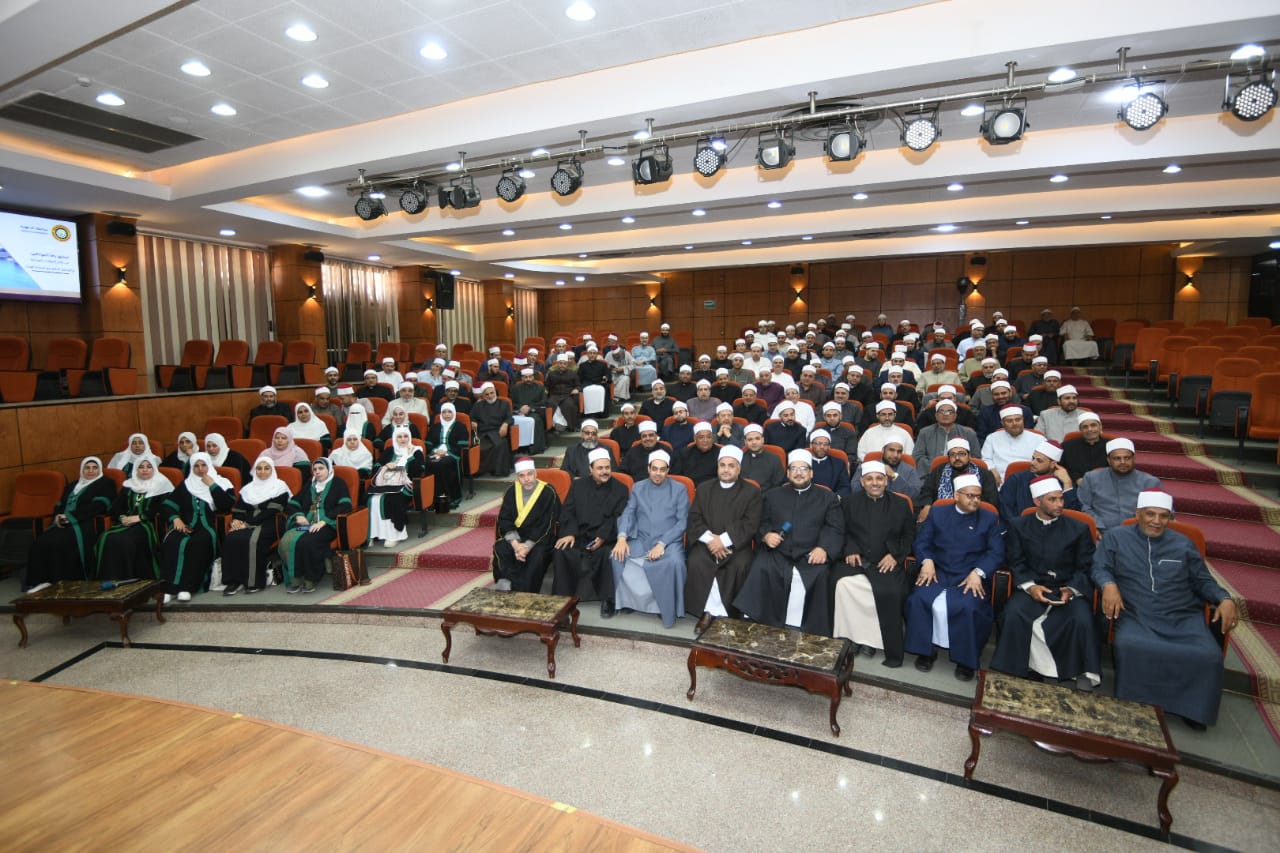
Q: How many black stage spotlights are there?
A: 13